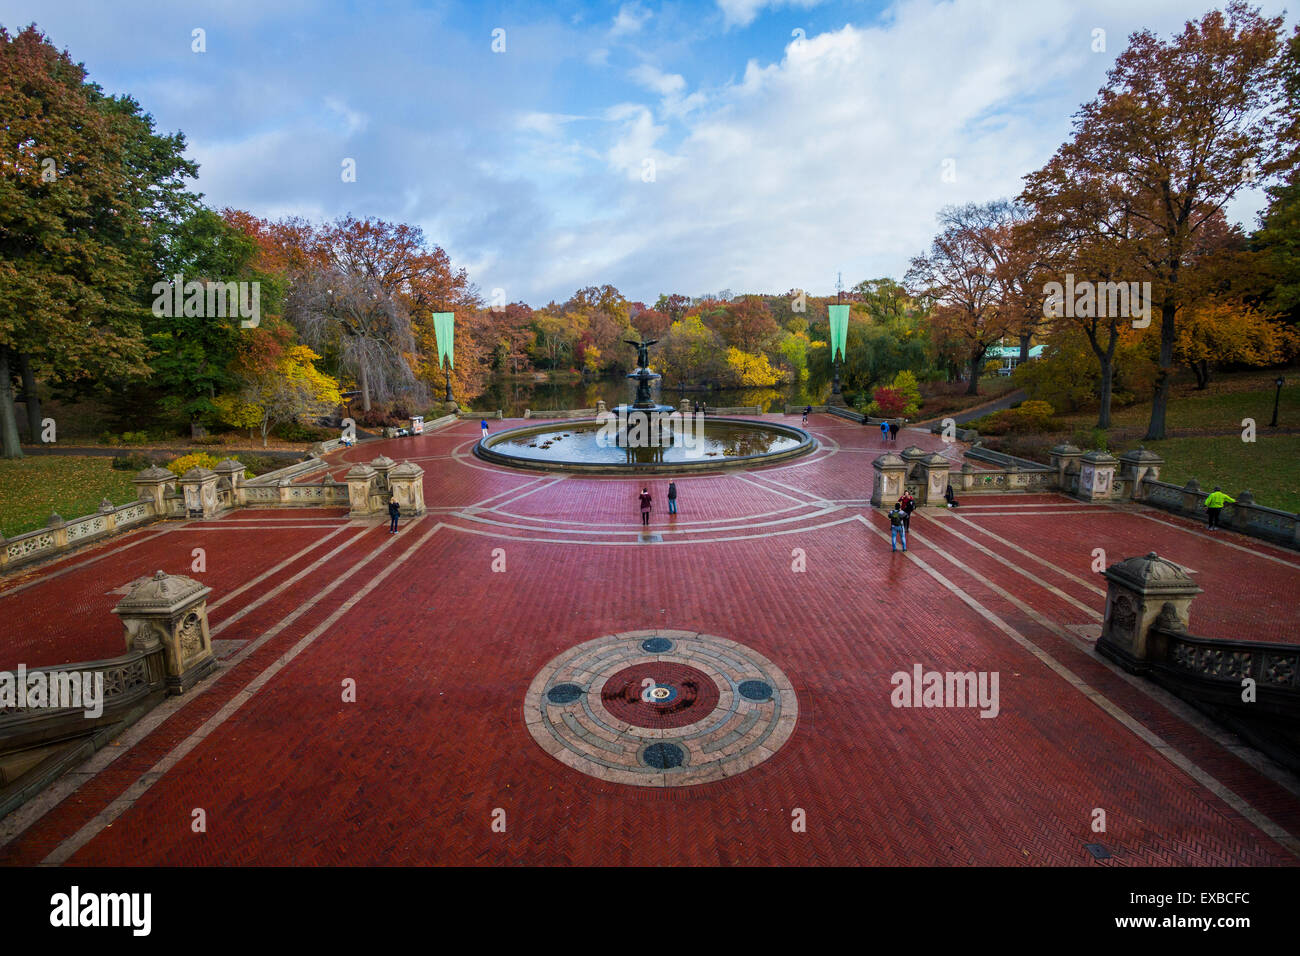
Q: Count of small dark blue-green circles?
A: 4